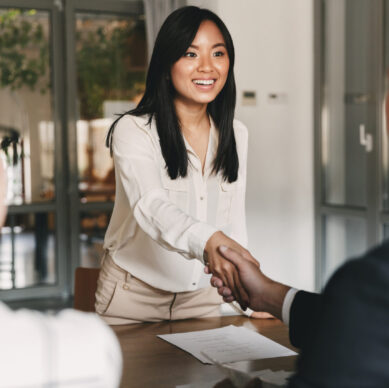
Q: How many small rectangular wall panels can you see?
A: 2